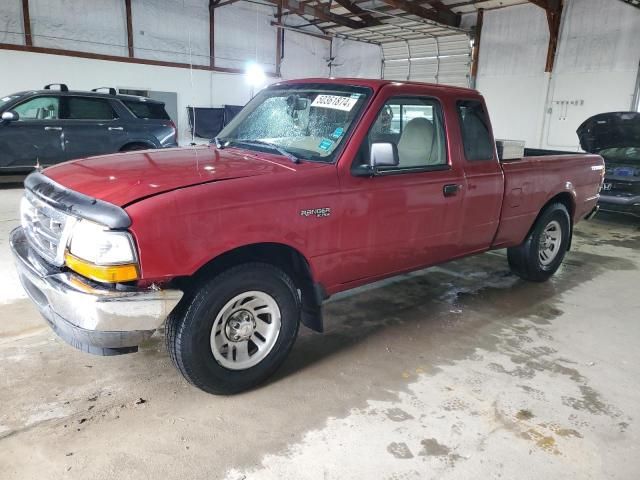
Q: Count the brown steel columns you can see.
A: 6